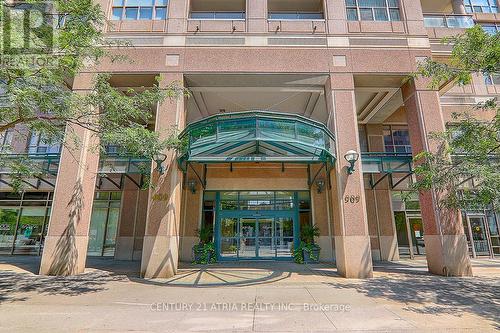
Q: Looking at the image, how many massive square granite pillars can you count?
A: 4